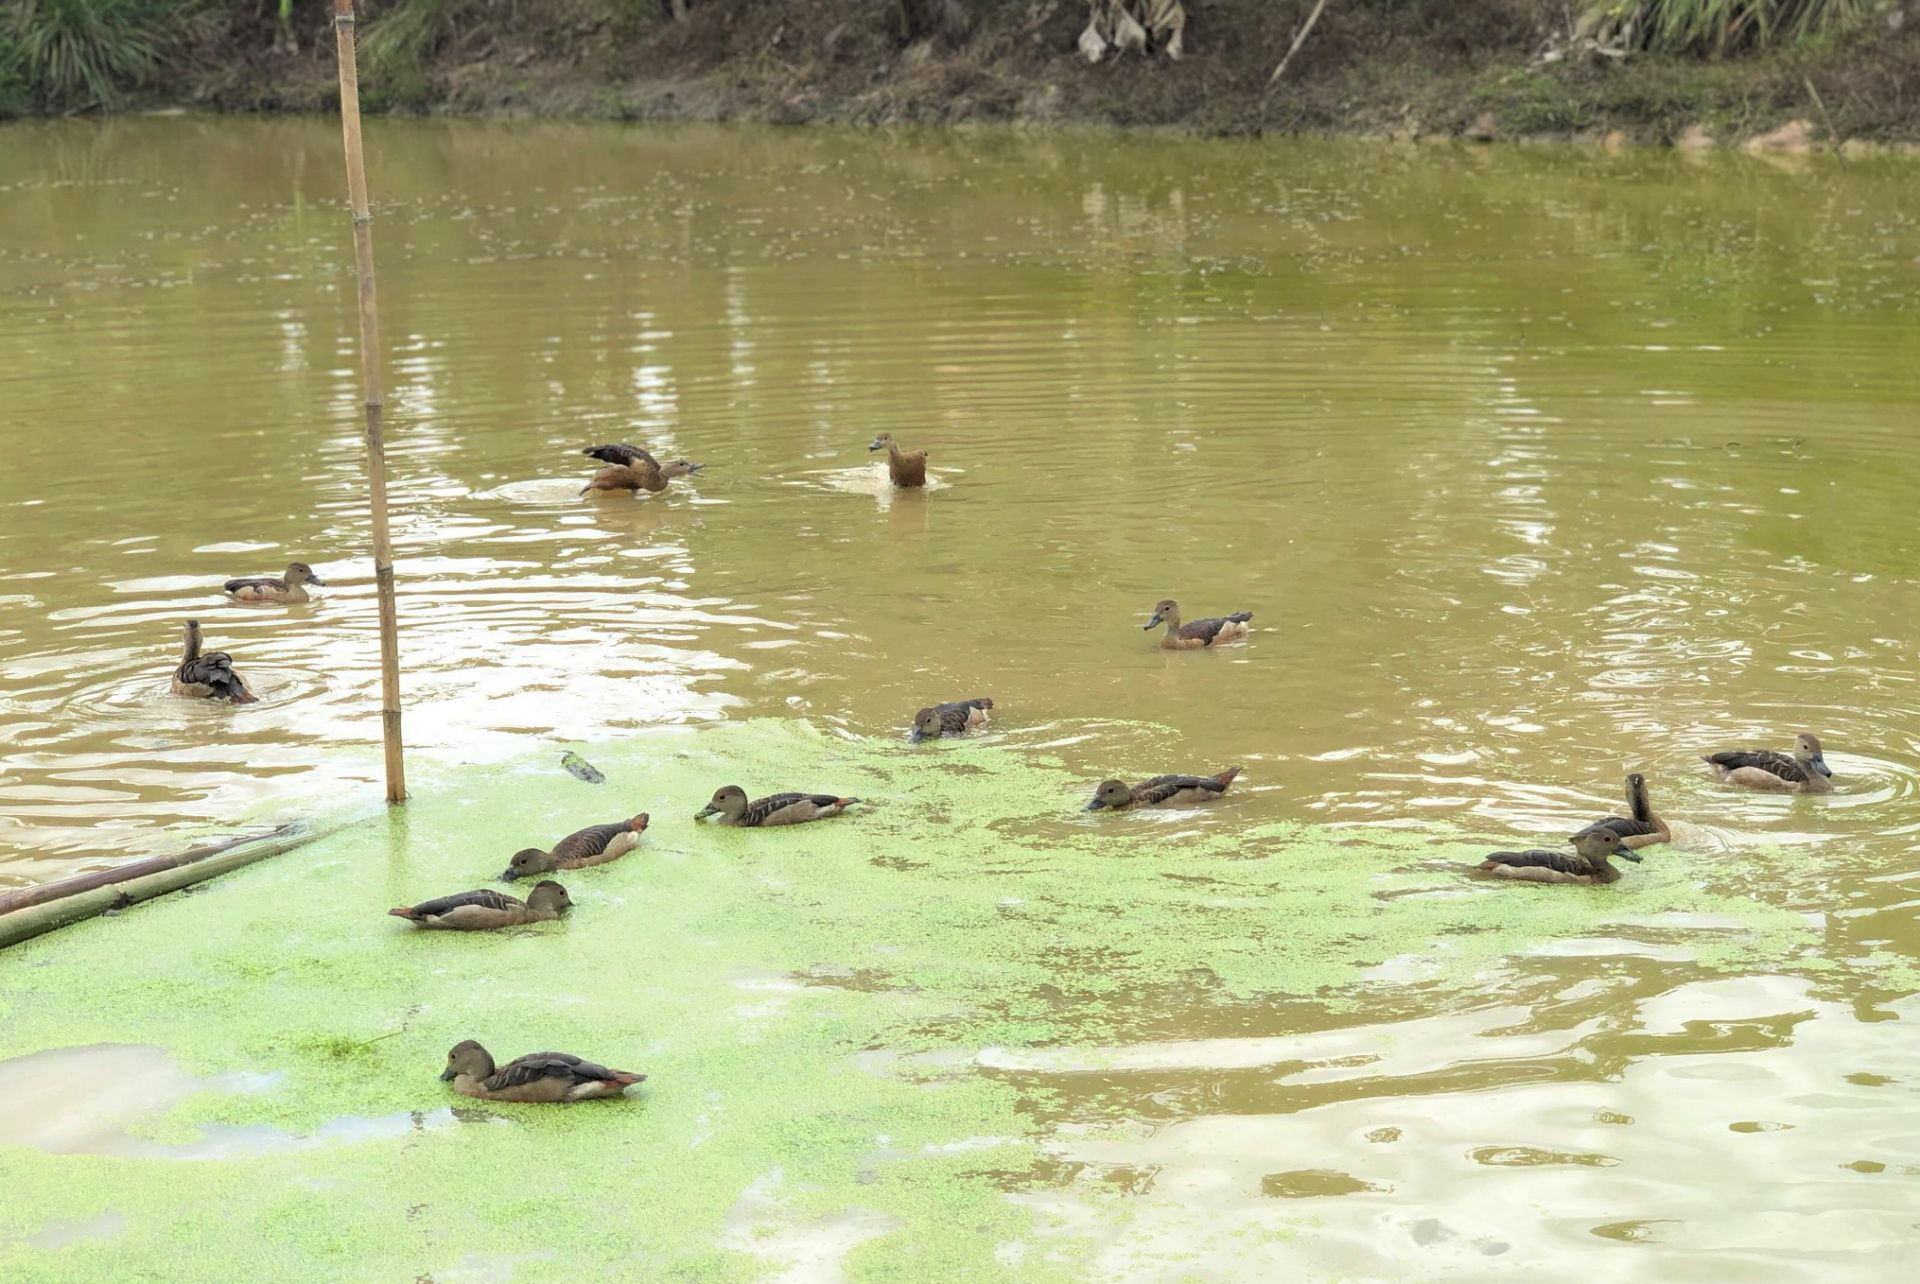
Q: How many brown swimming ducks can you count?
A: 14